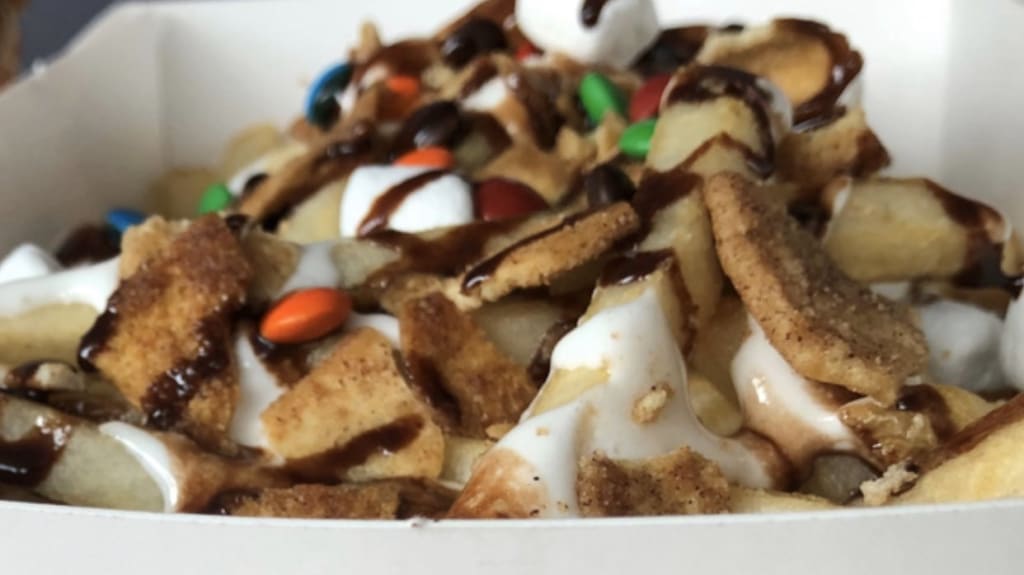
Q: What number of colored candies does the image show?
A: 11